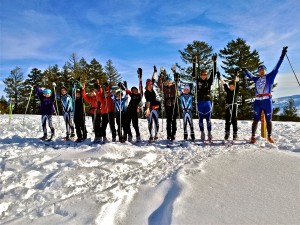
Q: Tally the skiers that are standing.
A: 13